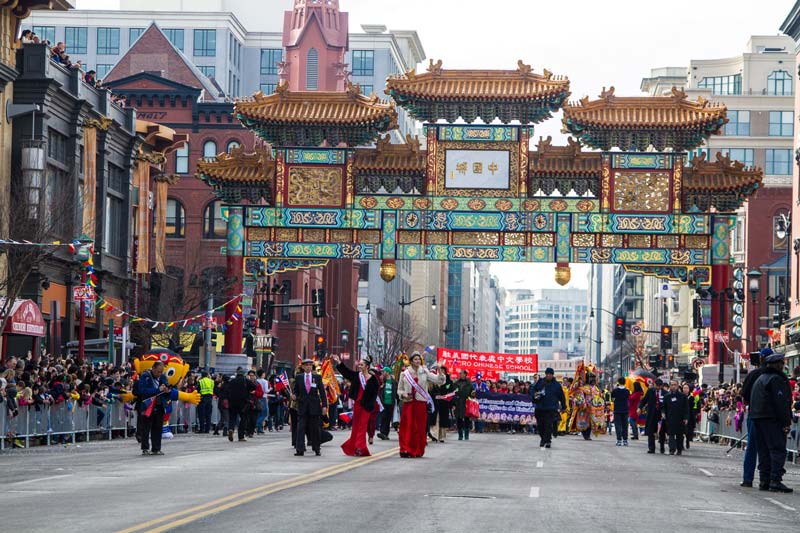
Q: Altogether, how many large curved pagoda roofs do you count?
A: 3